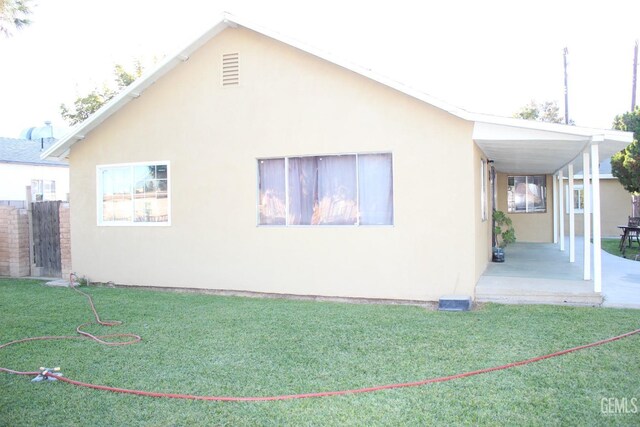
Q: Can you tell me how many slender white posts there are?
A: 5